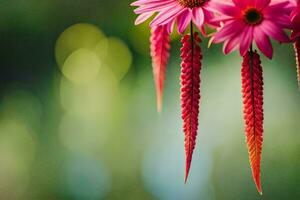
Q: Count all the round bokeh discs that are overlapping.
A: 3